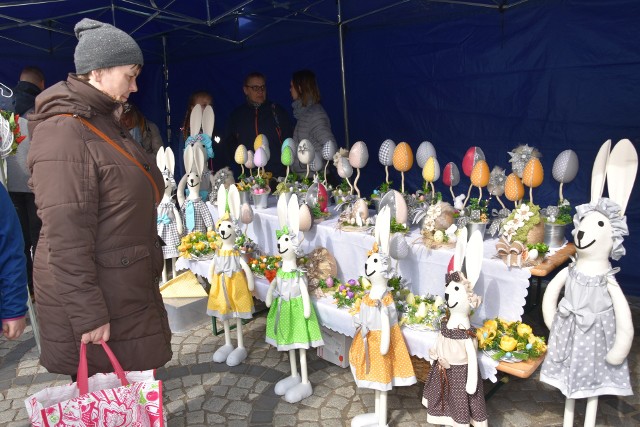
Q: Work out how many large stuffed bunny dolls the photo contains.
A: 8